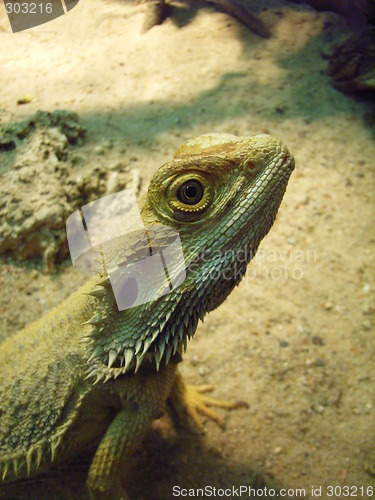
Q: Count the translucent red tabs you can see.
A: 0